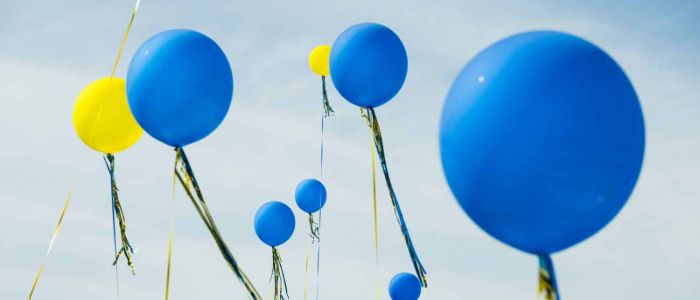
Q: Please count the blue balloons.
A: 6